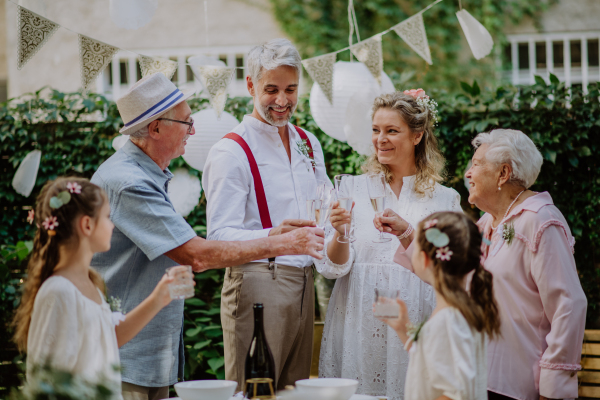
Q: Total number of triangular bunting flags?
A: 7